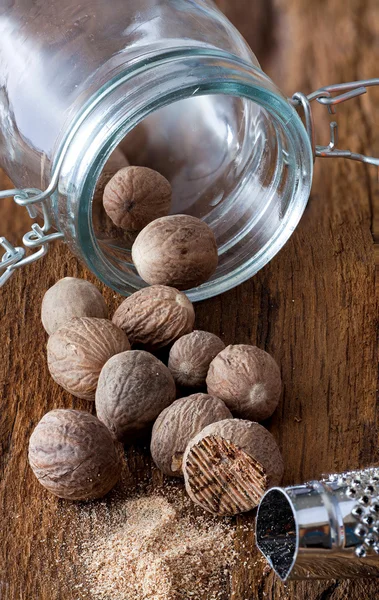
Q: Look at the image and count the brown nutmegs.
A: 11